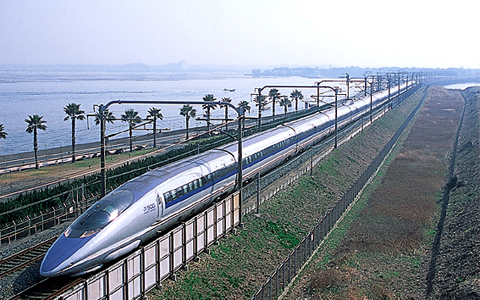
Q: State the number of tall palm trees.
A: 14